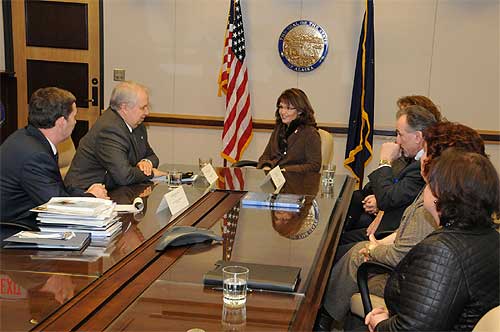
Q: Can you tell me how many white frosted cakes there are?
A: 0